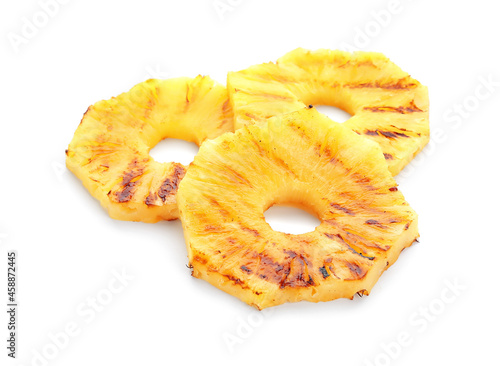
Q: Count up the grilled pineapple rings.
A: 3